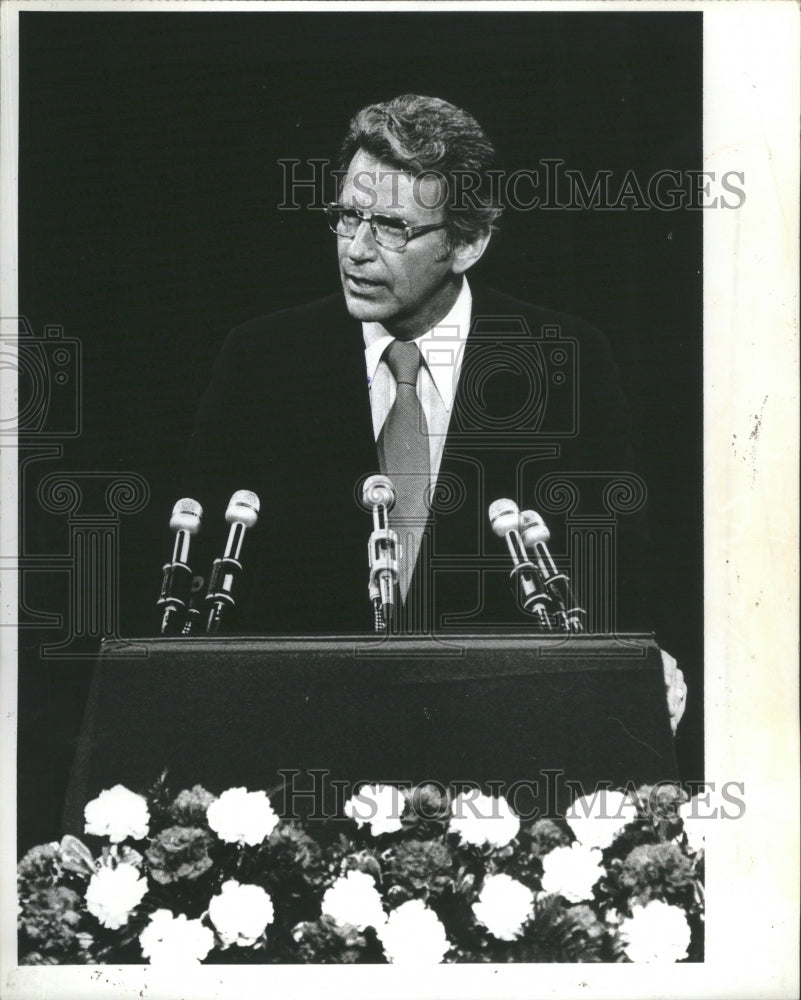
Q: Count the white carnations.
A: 14